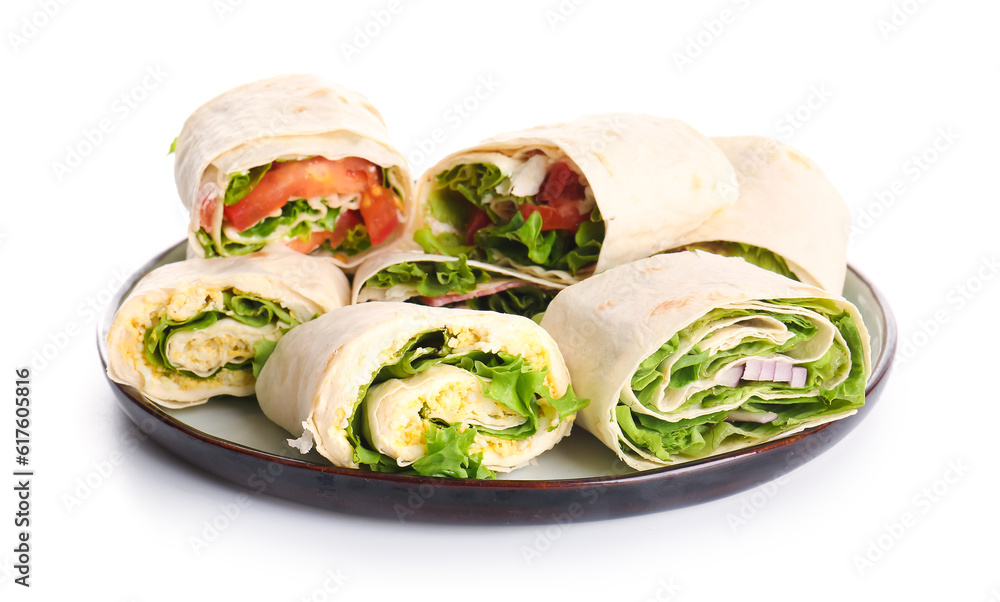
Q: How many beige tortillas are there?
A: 7